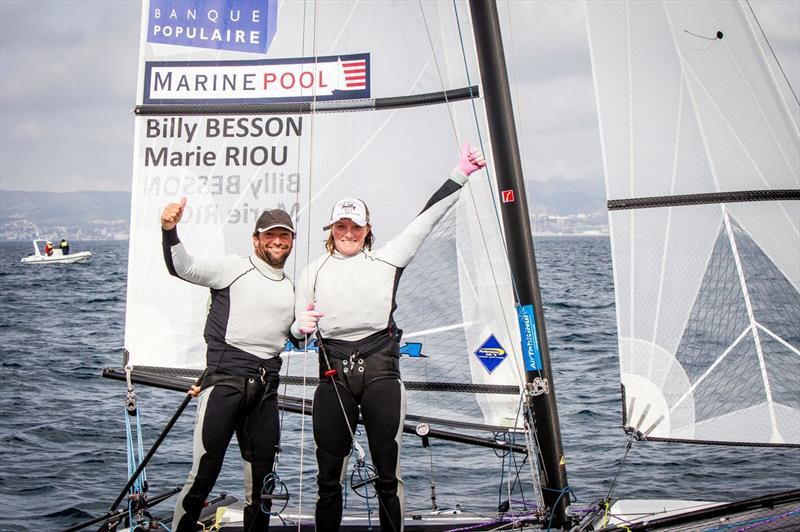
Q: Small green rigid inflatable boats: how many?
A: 0